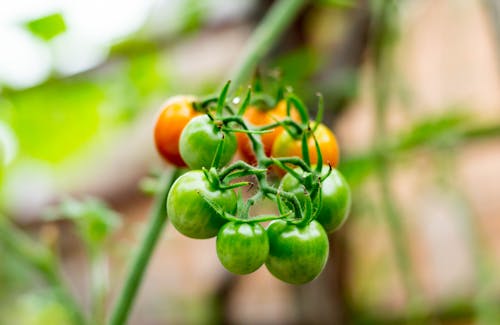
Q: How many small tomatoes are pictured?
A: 8